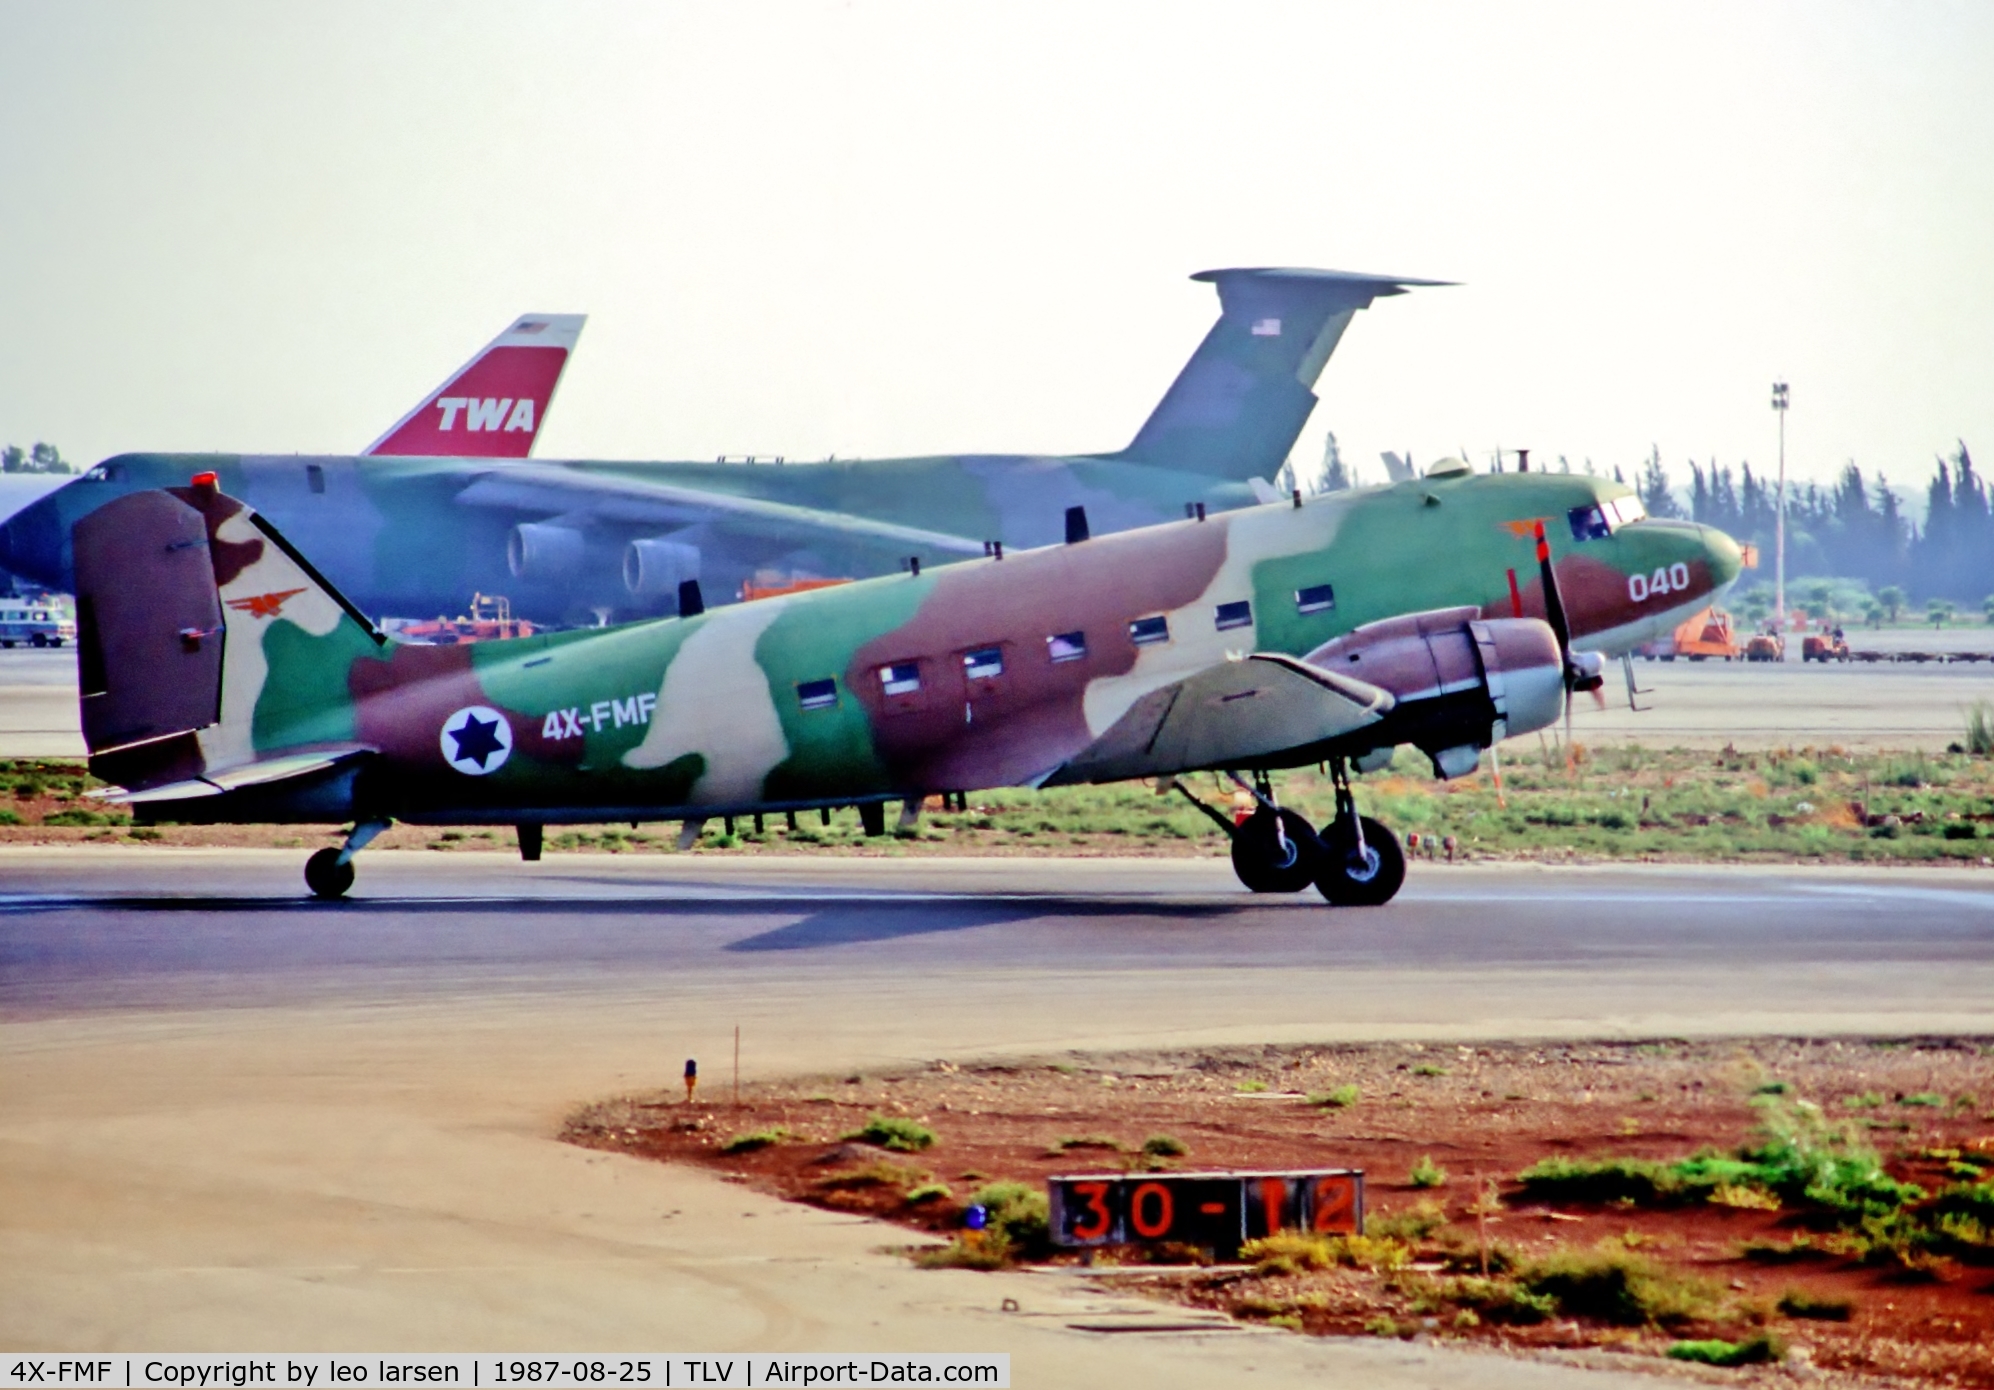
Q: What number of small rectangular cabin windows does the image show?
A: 7